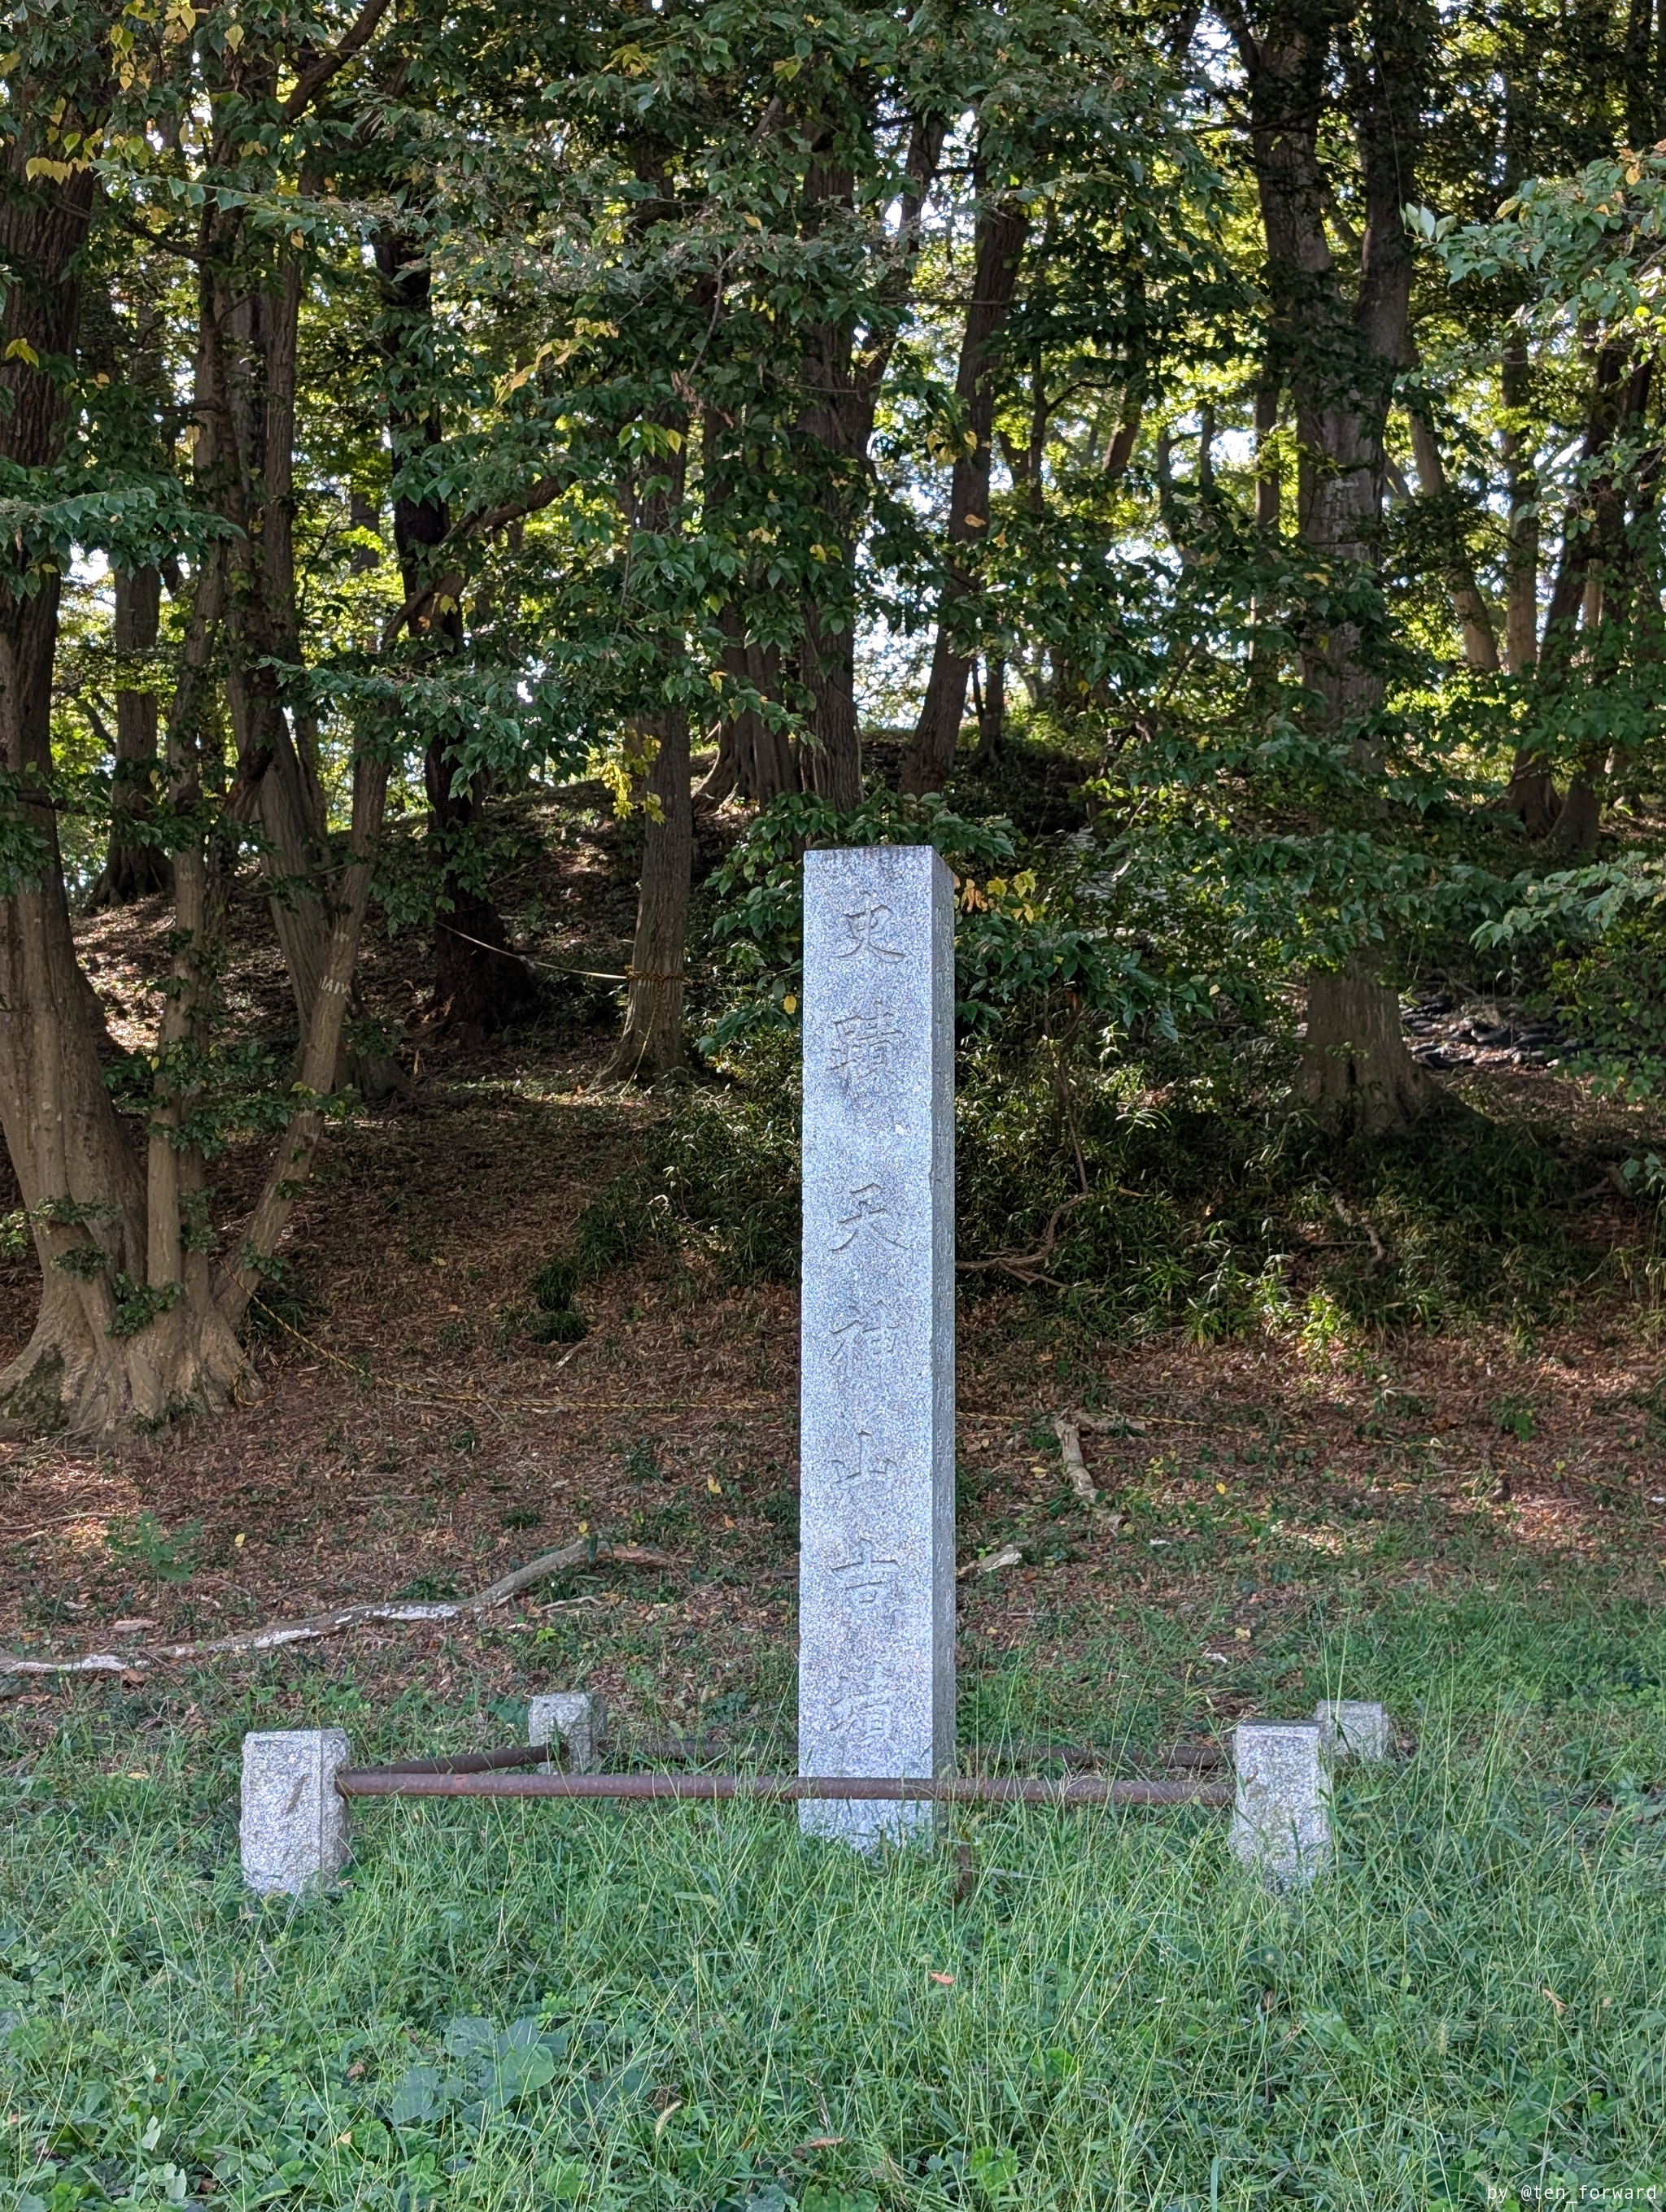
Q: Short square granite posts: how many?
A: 4